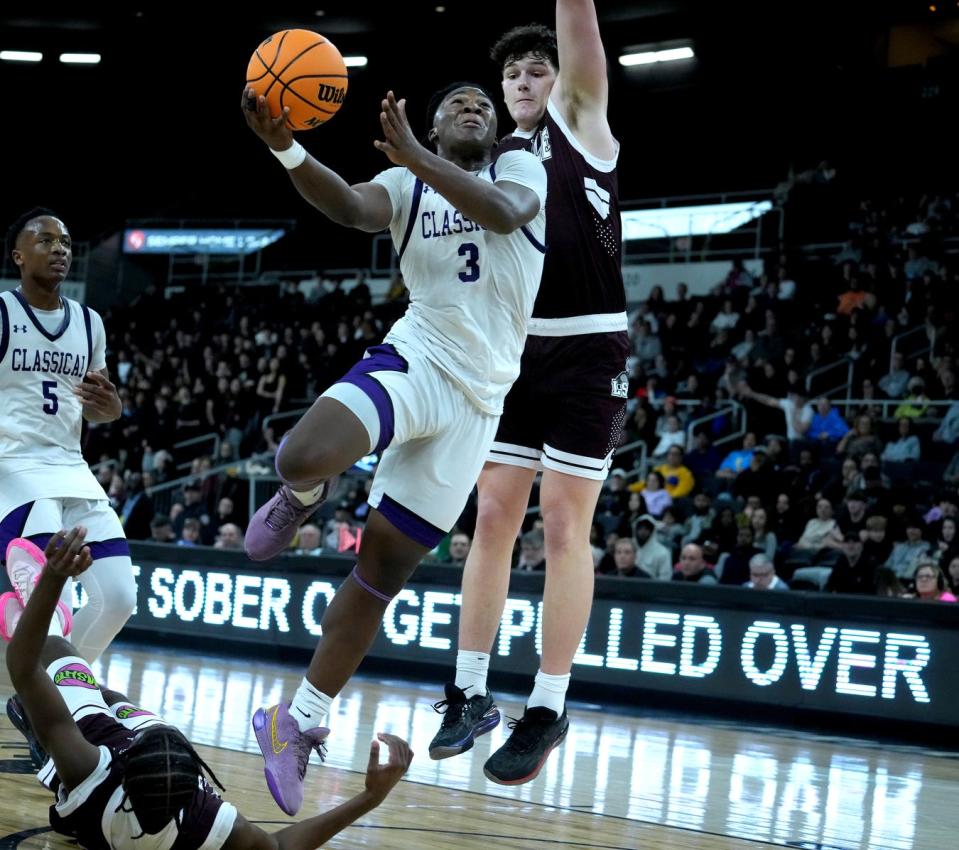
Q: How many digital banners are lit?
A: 3